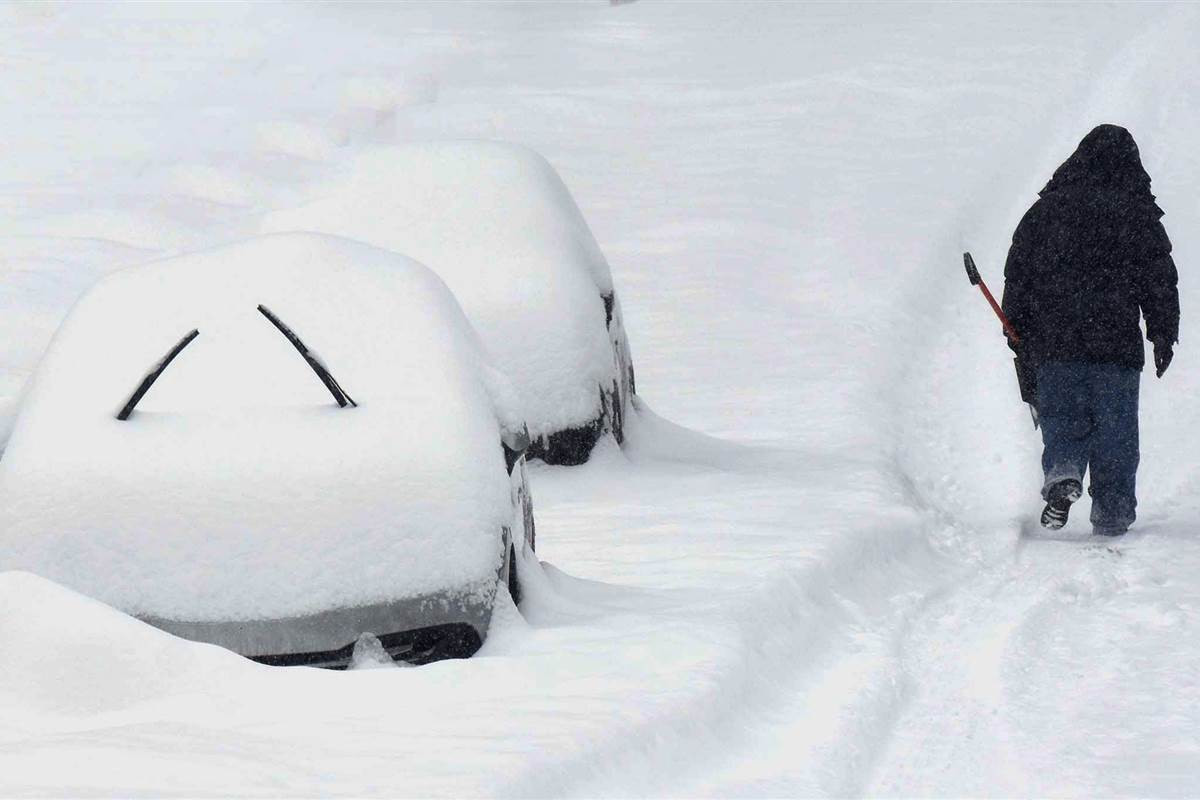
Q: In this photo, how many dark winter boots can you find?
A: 1